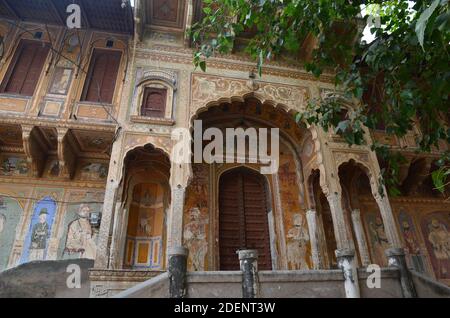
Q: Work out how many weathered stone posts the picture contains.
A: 4